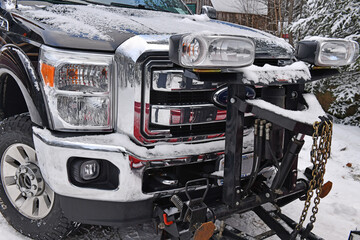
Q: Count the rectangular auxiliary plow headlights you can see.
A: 2